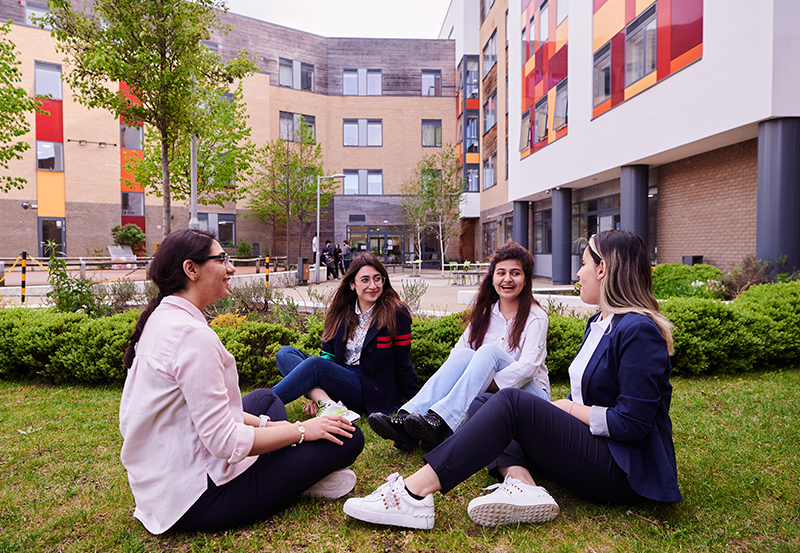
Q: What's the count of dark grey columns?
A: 4